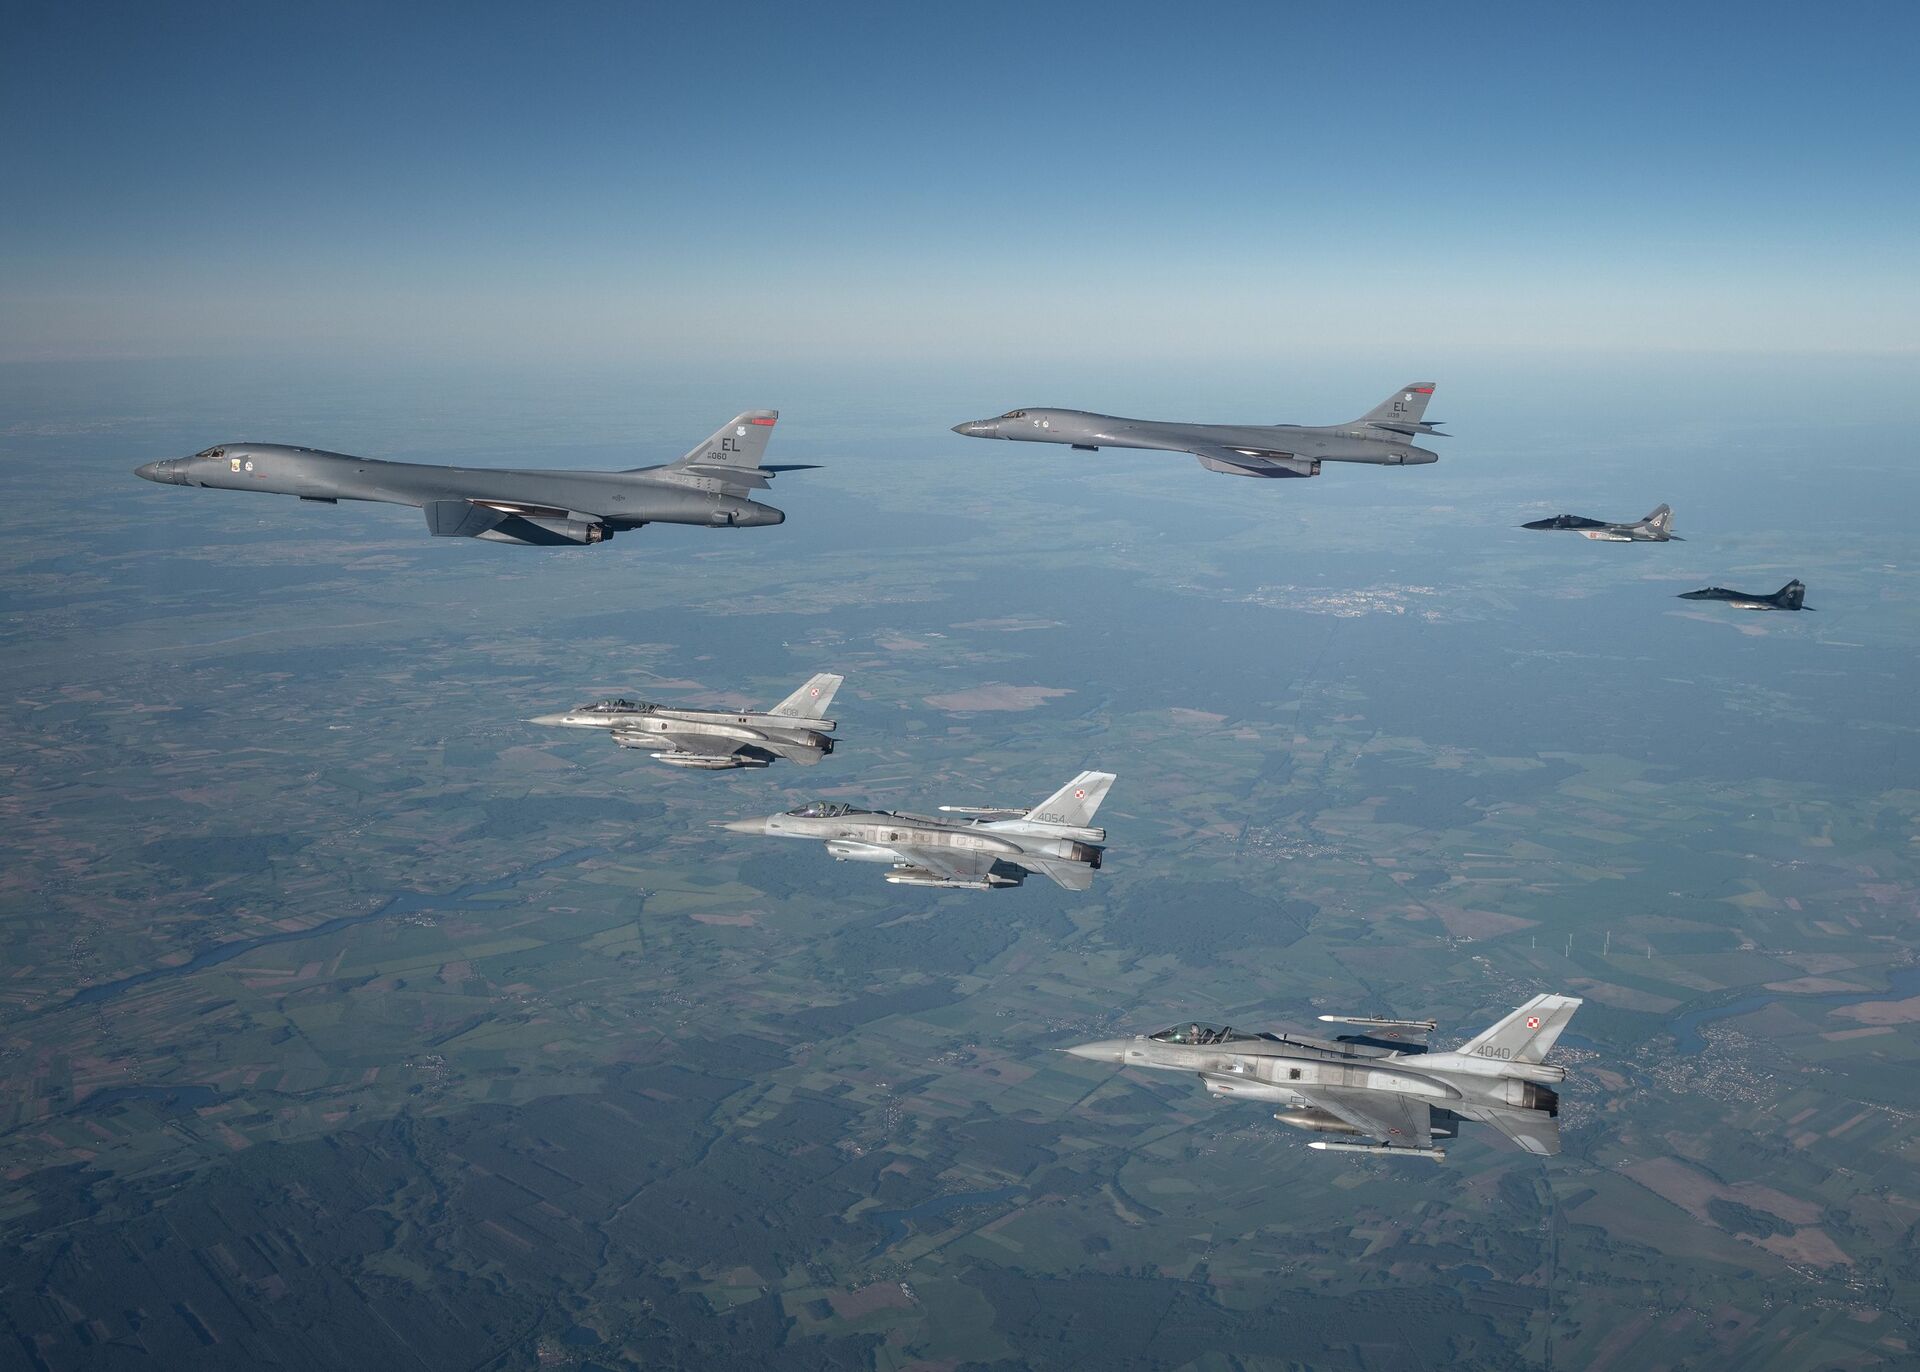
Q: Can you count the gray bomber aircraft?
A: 2